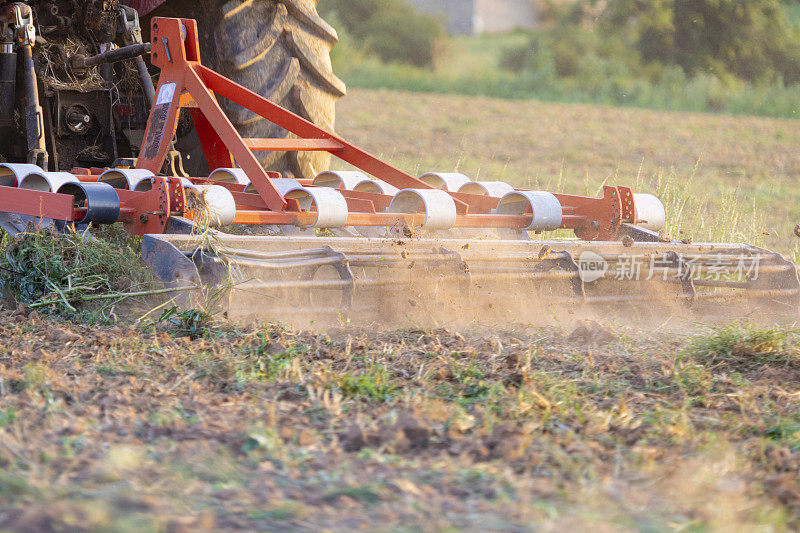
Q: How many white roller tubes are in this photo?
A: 15